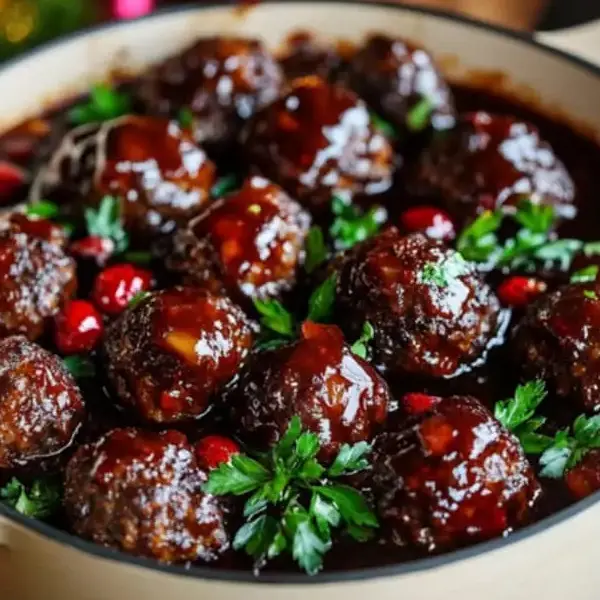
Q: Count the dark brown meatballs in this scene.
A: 15